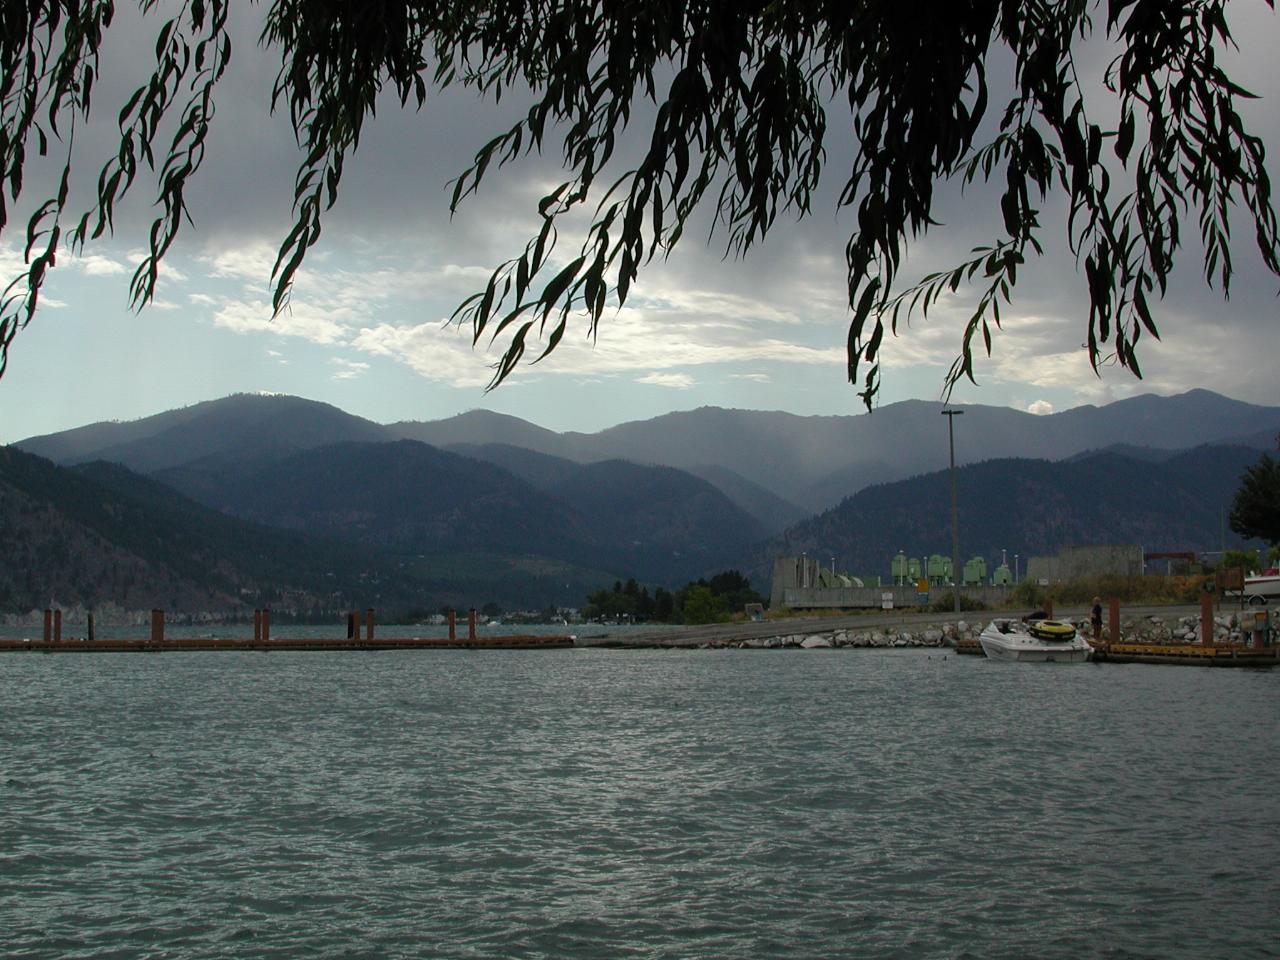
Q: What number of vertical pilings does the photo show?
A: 14